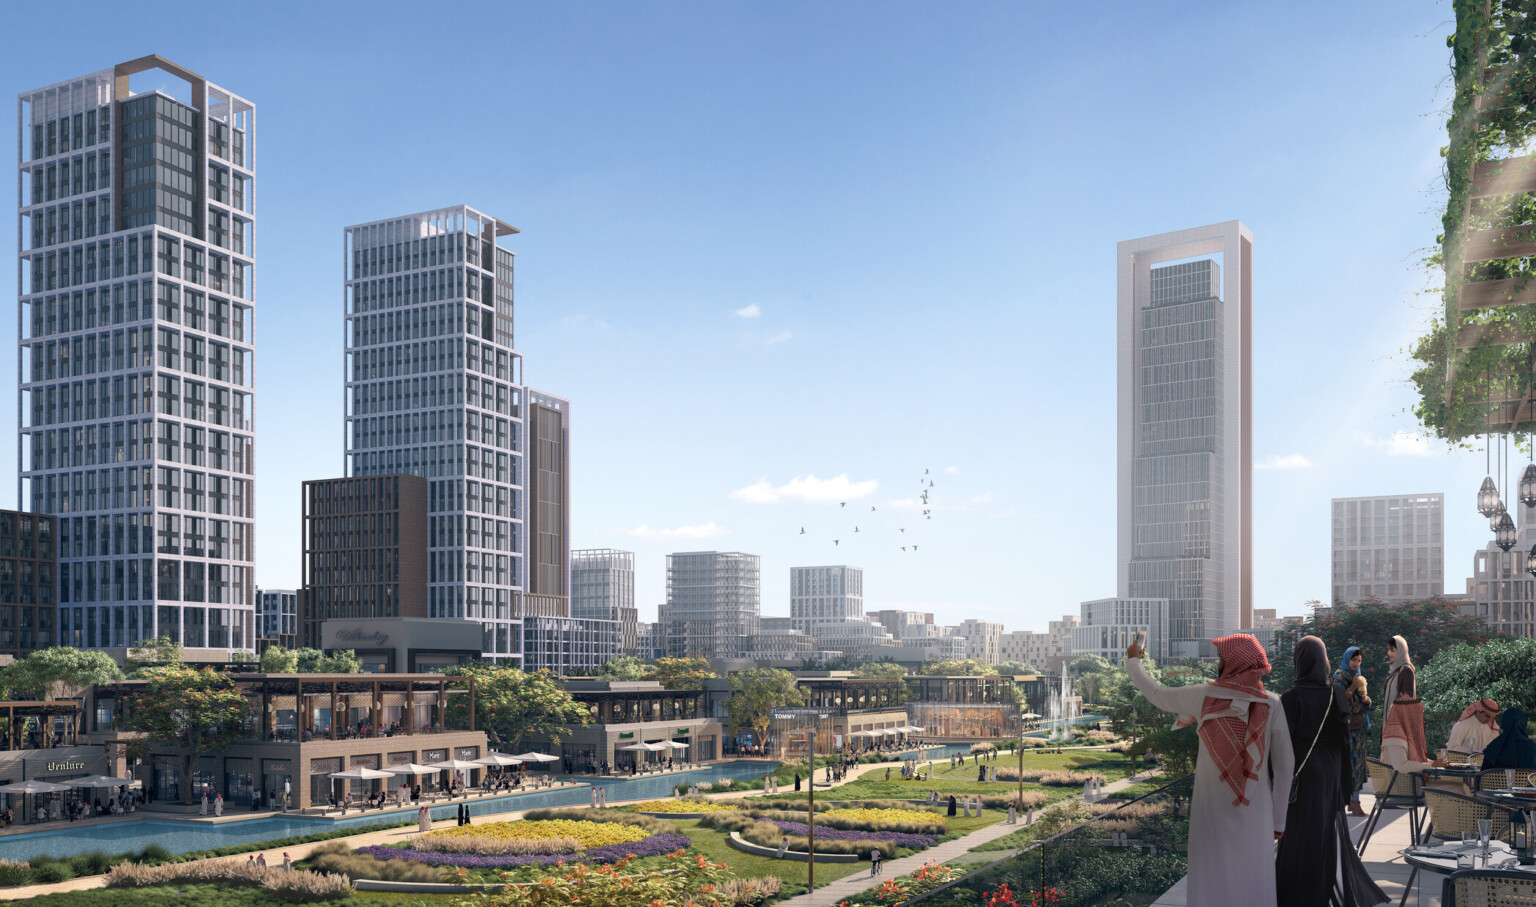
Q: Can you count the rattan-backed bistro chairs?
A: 5